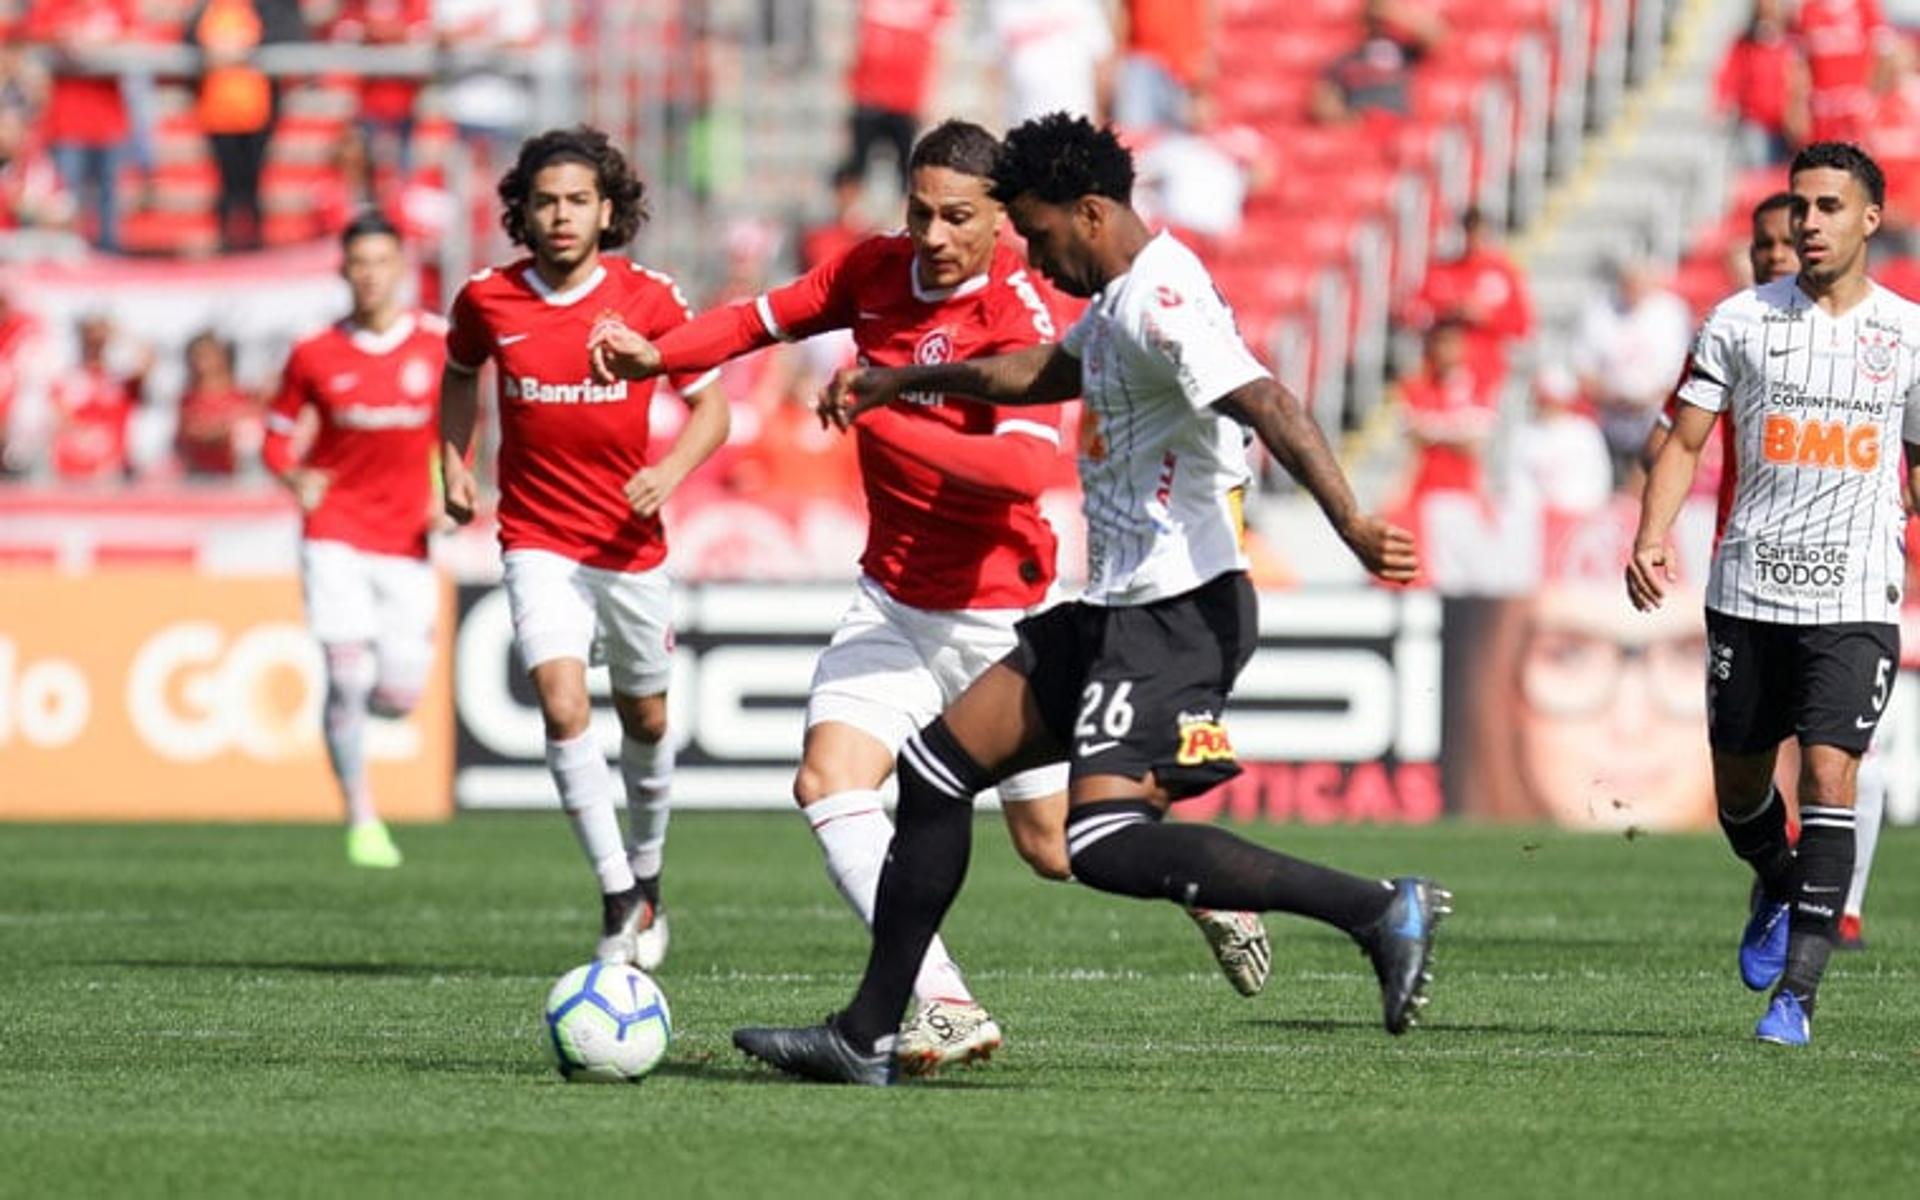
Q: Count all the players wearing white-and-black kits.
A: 2